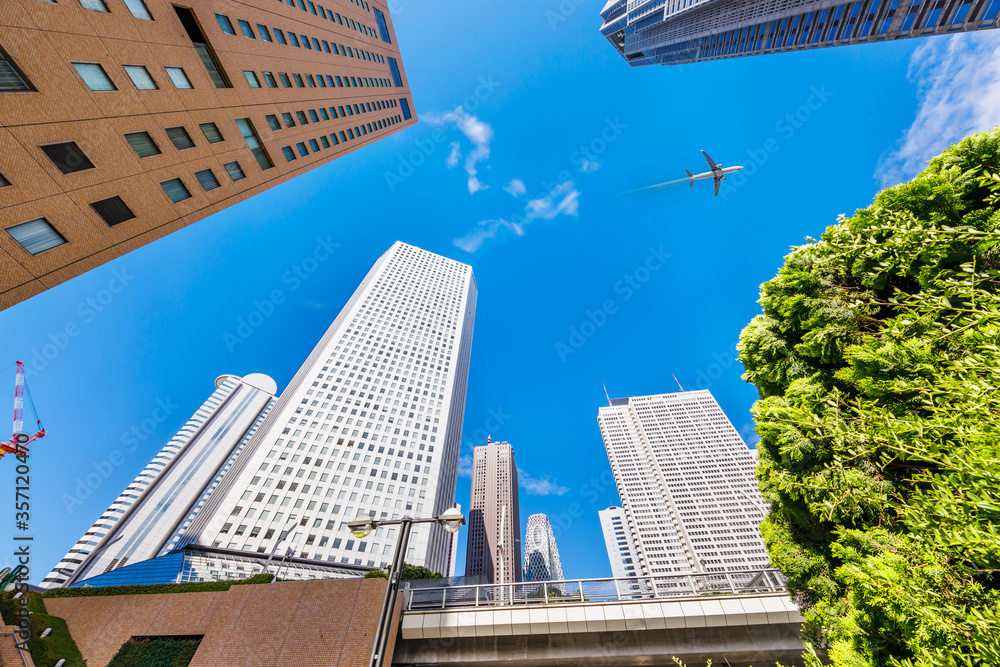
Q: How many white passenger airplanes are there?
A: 1